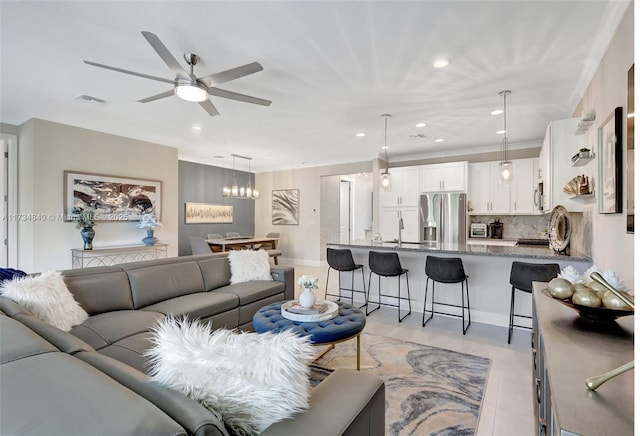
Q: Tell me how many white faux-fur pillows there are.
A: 3